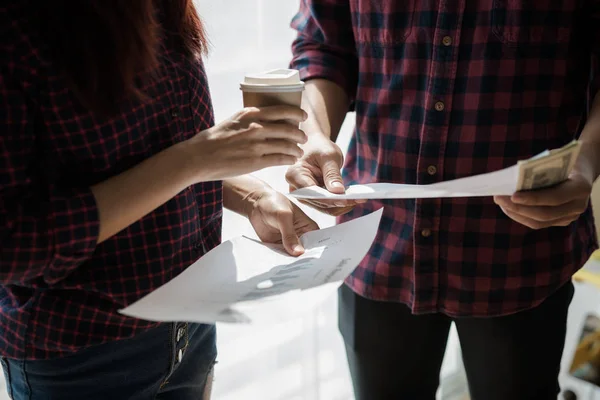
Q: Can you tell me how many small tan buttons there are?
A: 4